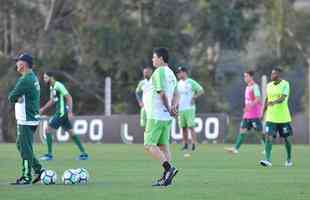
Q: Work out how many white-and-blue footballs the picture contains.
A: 3